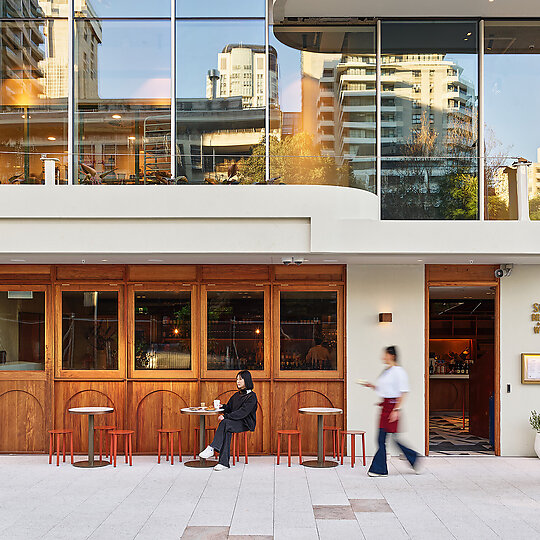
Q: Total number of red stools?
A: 9